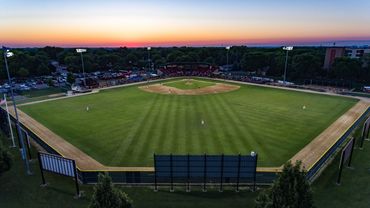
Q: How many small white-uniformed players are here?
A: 3